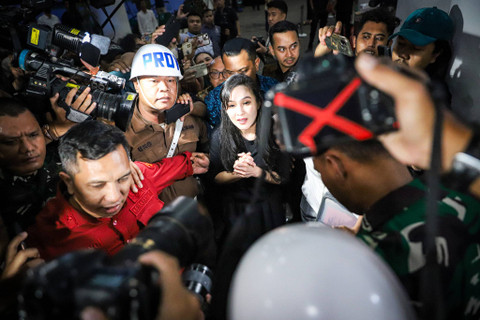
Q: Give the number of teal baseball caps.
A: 1